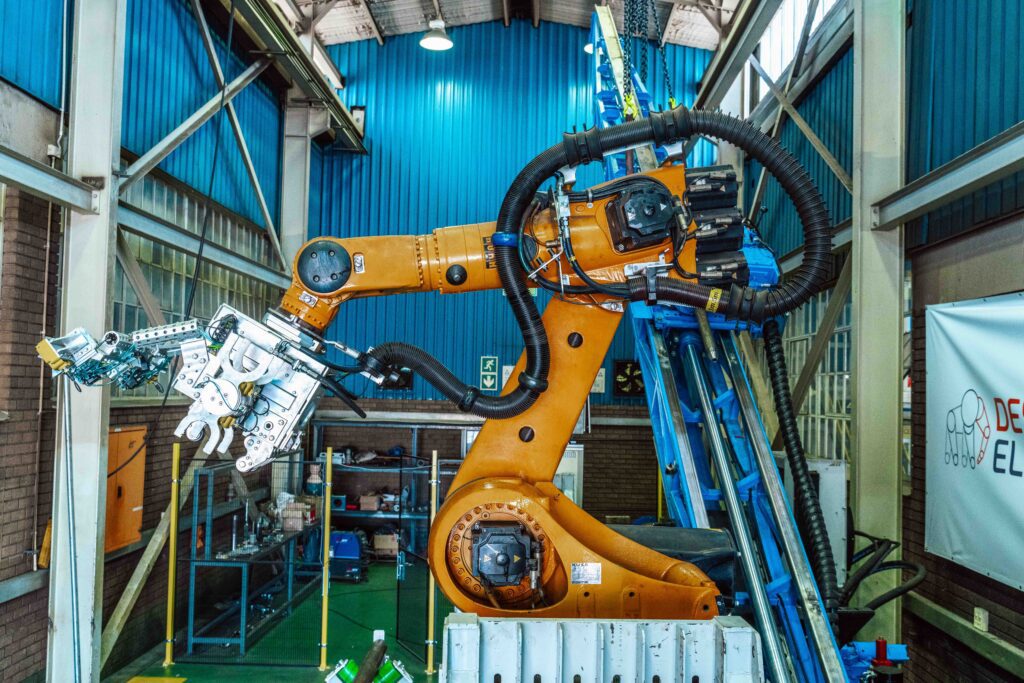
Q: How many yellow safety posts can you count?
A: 3